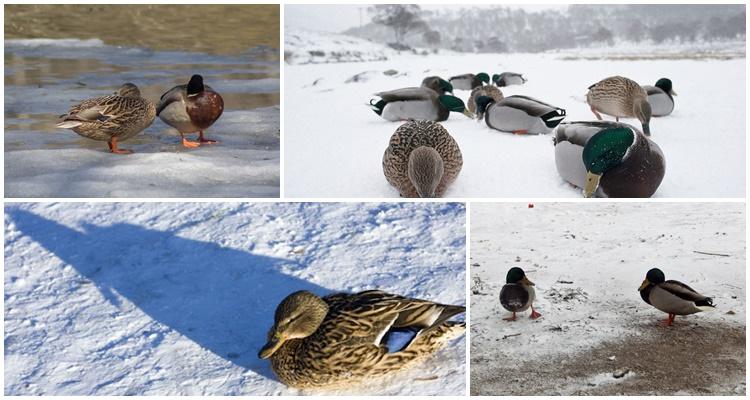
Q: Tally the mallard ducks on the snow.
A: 15